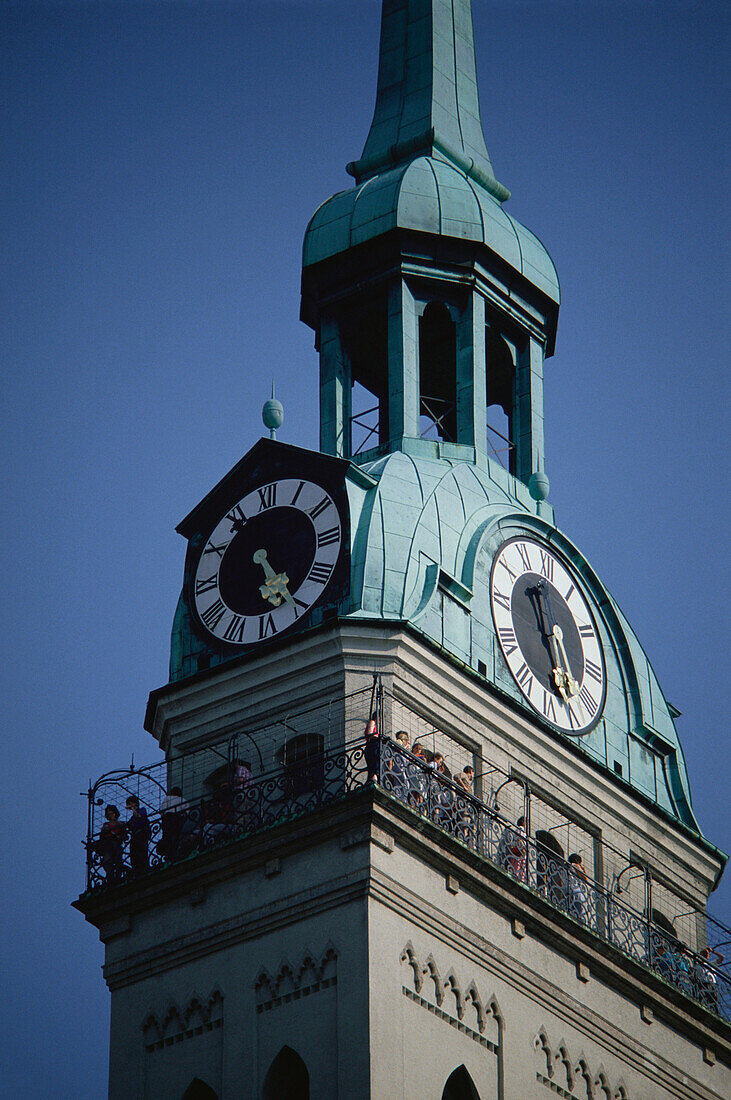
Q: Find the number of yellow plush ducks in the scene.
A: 0